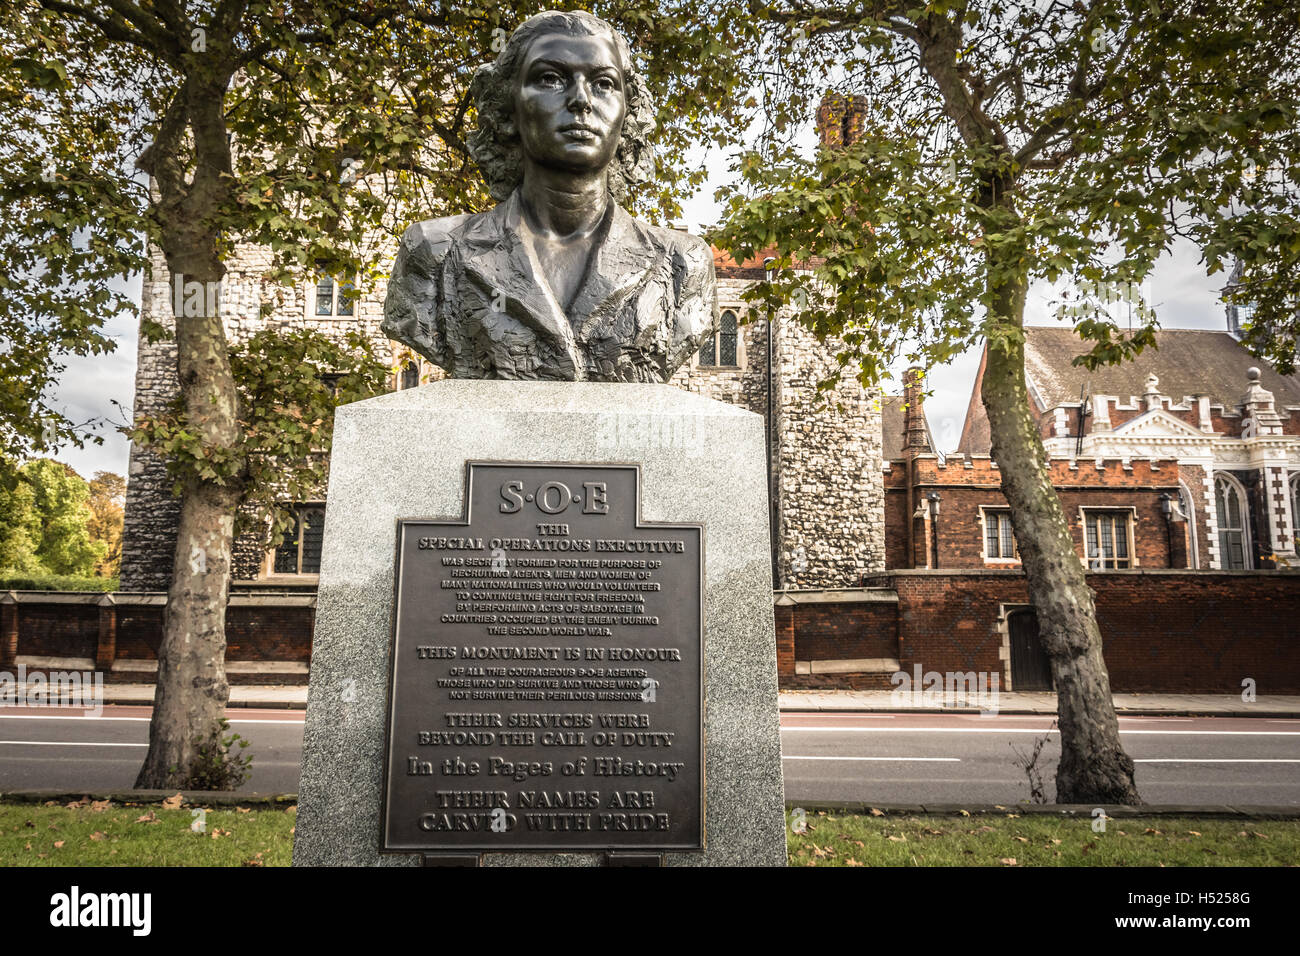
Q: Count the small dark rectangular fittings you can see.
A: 2